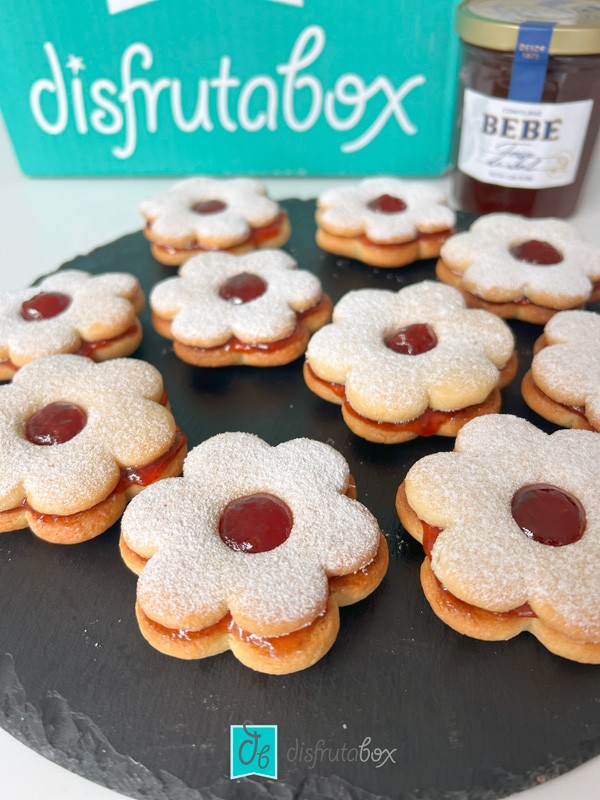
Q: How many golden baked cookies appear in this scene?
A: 10